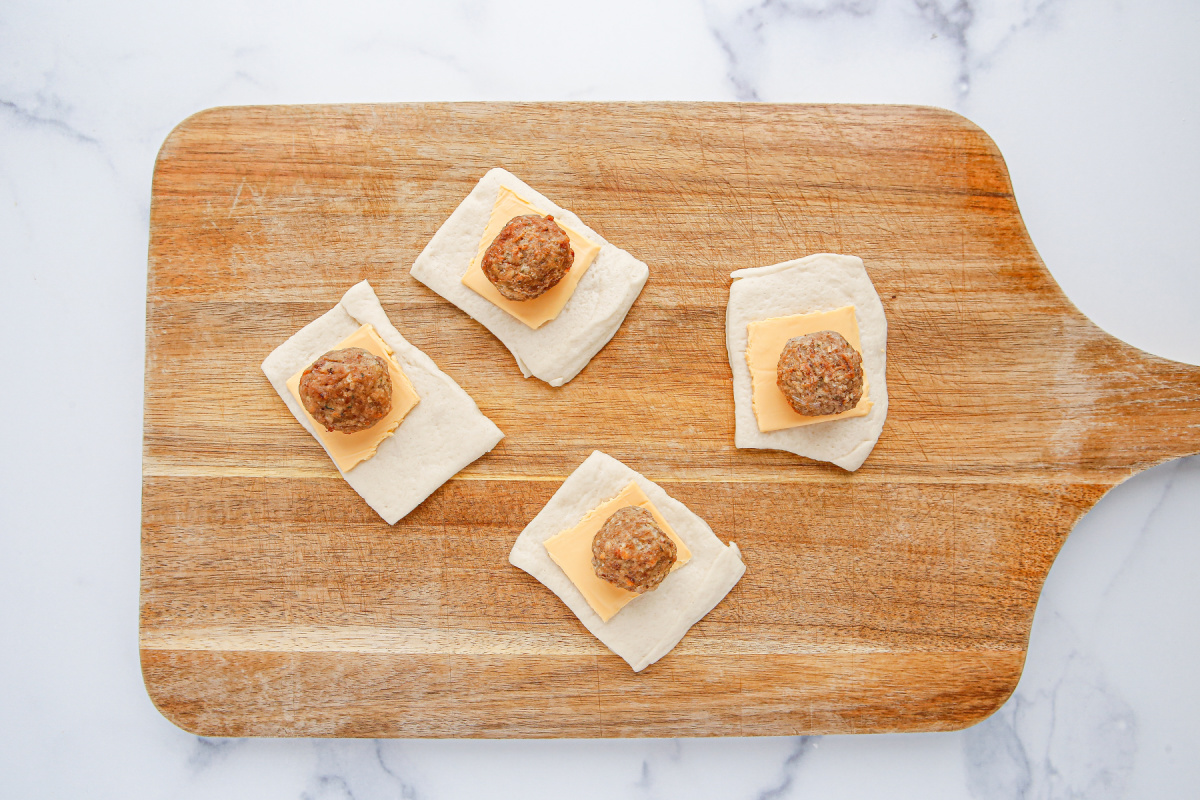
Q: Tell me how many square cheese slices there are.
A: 4